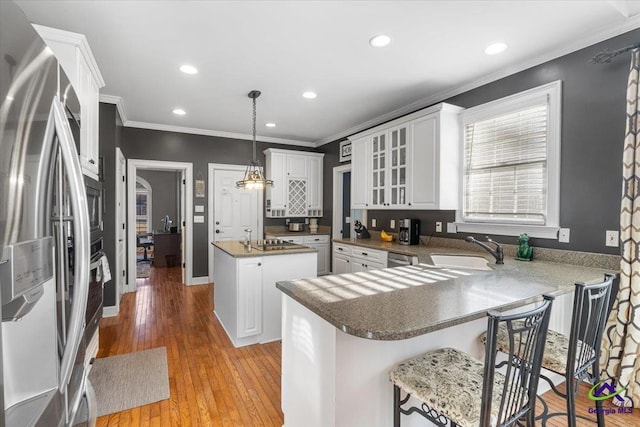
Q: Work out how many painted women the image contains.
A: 0